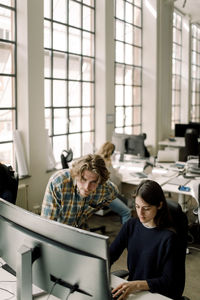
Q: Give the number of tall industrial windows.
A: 5